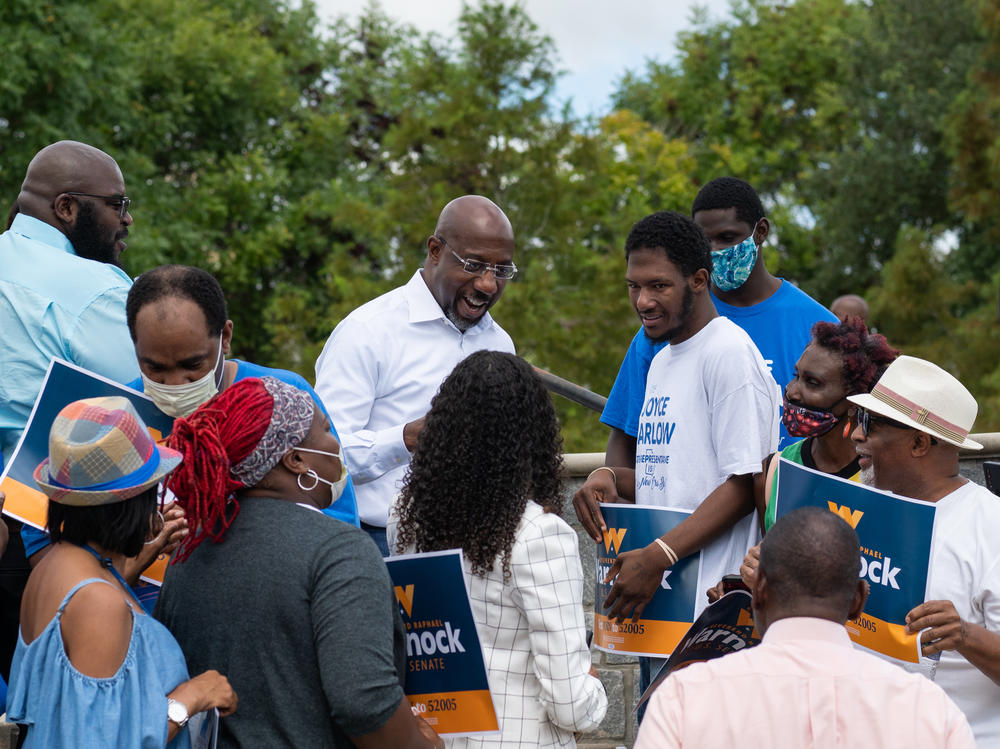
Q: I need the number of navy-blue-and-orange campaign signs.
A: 5